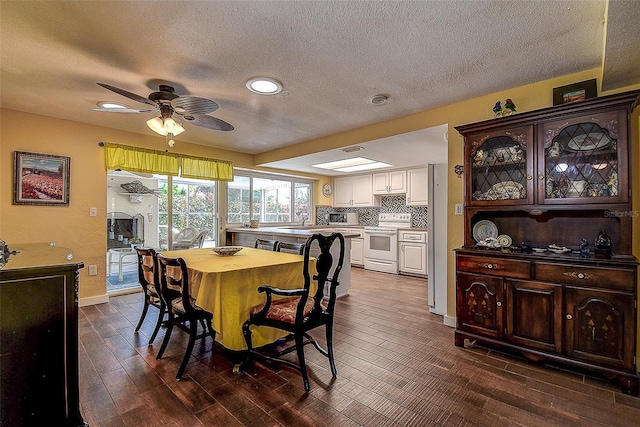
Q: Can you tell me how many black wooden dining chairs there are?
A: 5